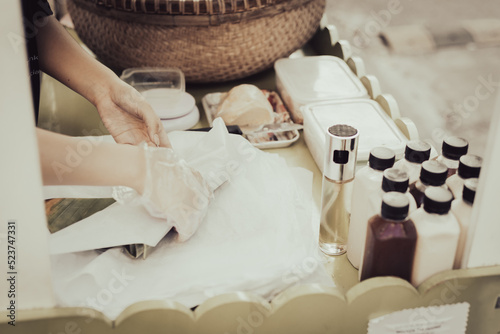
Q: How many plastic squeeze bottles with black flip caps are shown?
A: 9